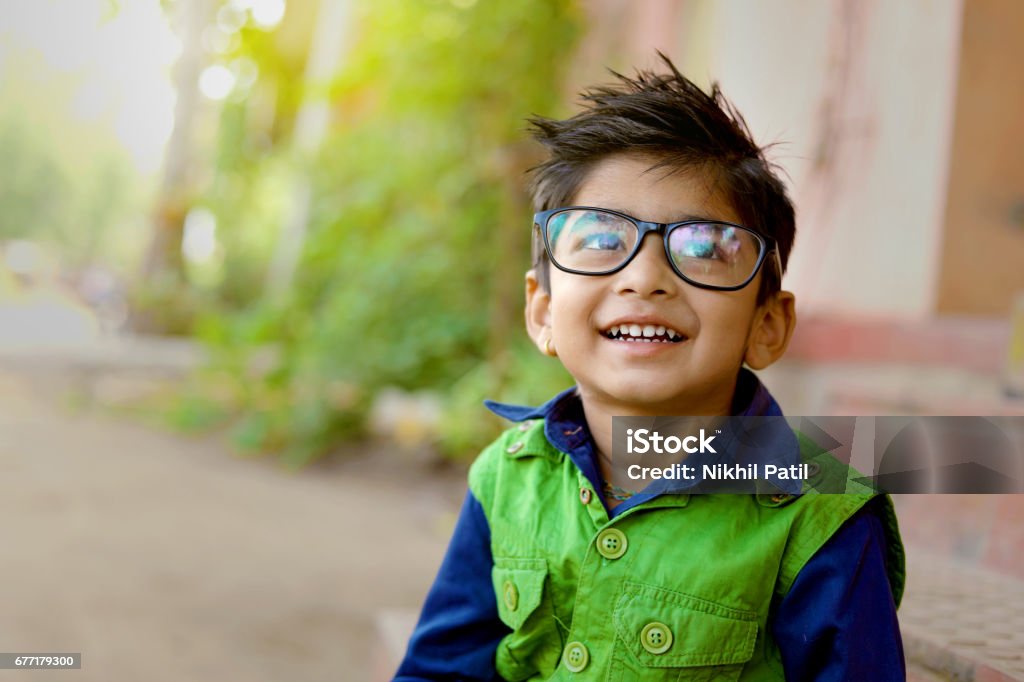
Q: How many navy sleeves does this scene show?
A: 2